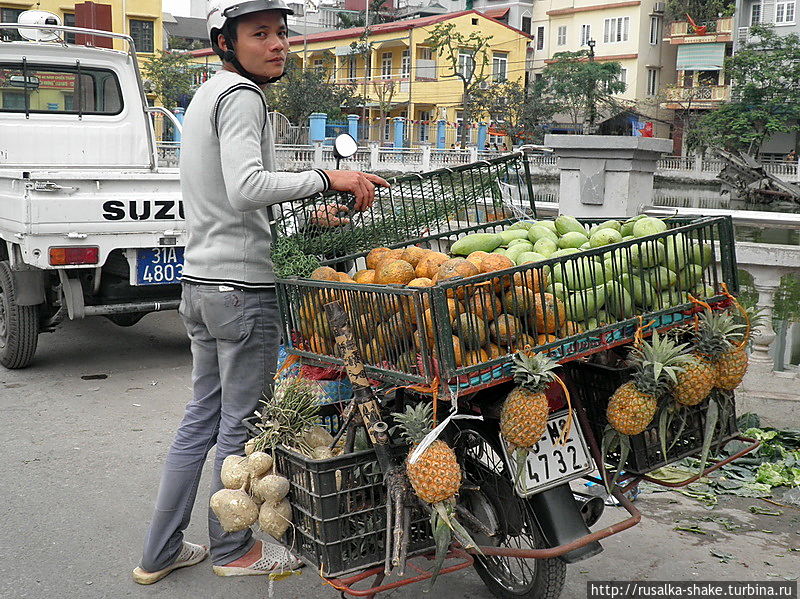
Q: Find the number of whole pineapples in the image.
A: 5